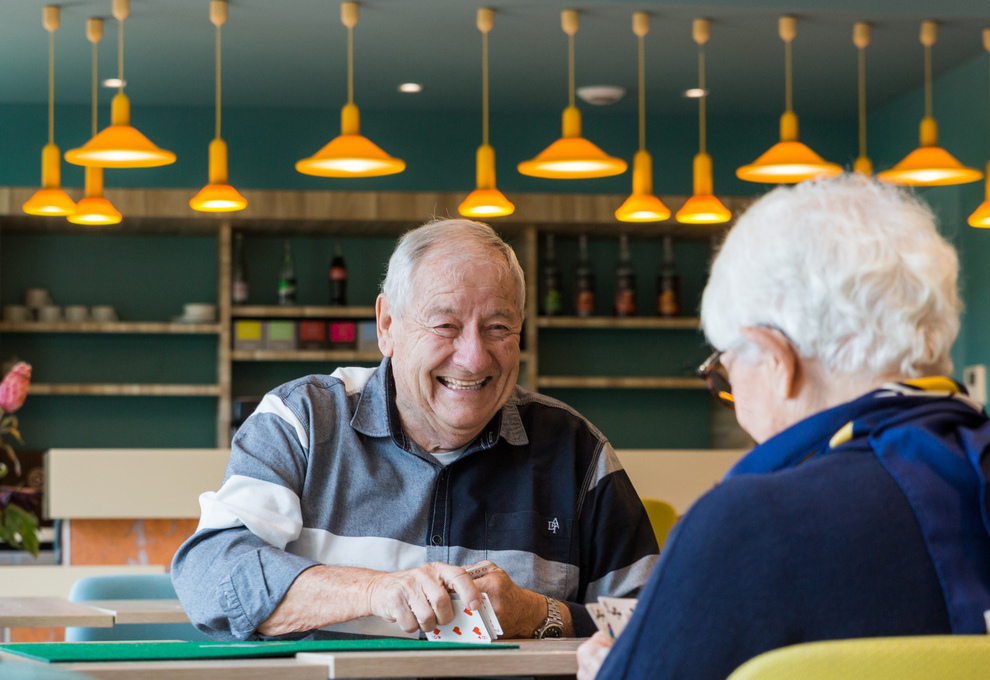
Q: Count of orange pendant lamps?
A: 13